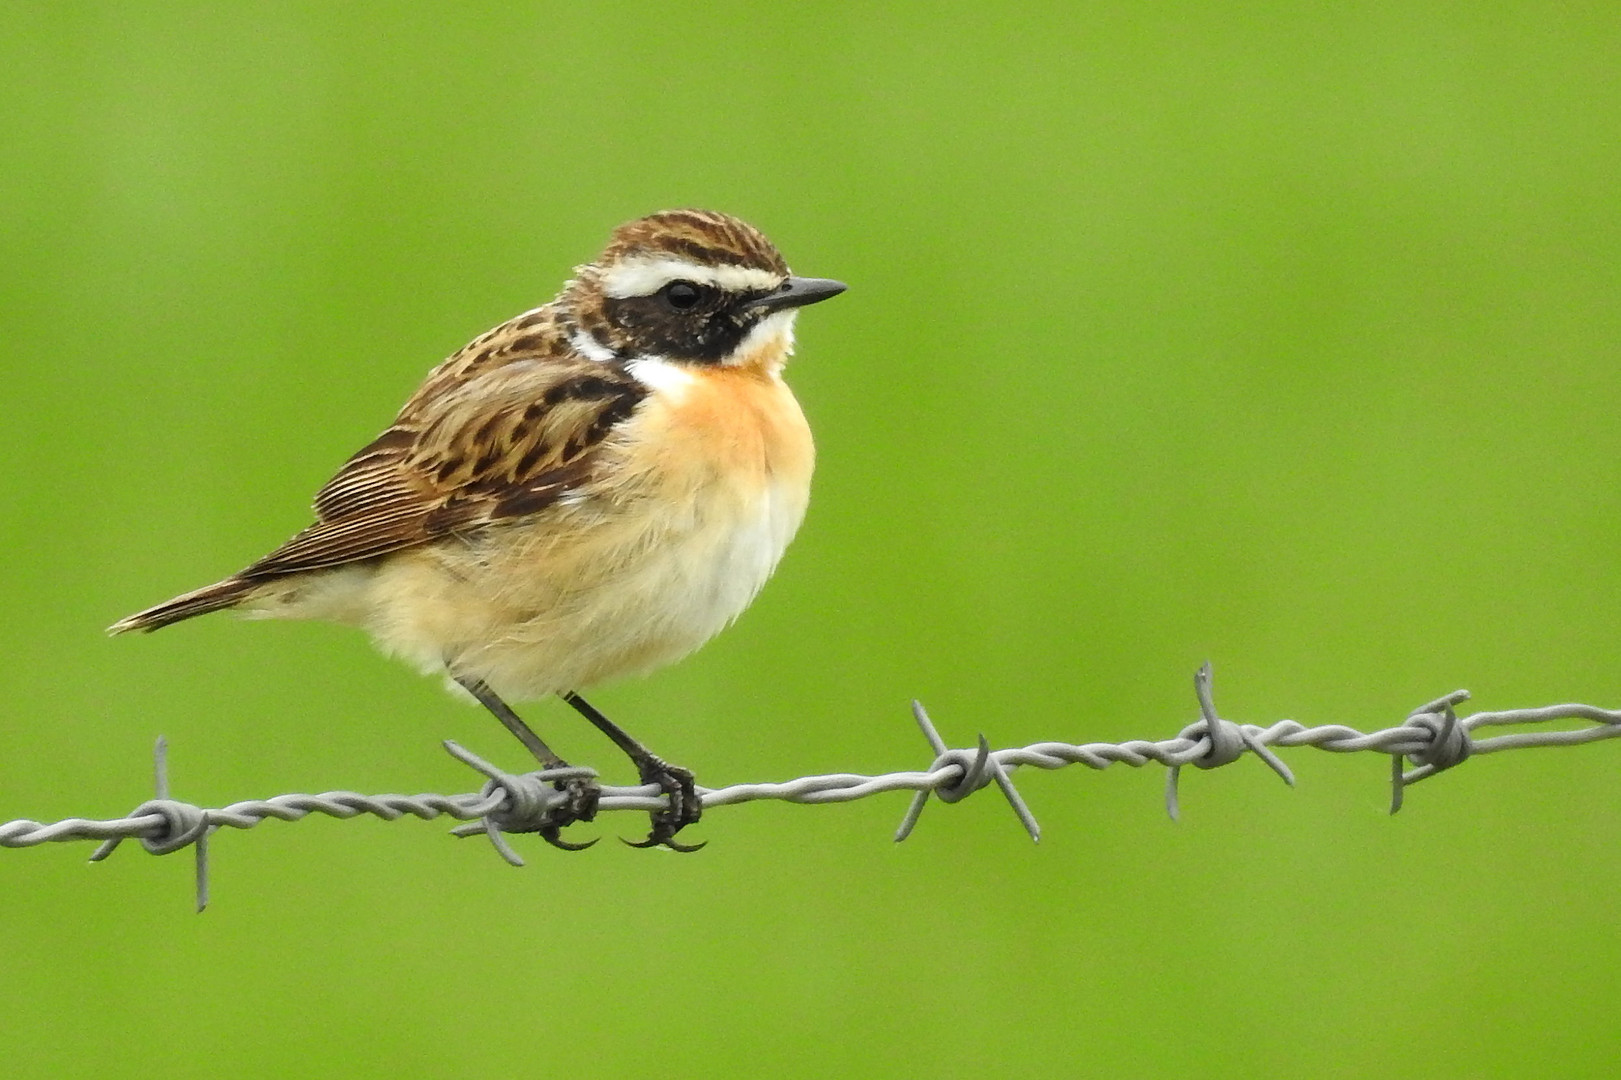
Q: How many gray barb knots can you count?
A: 5